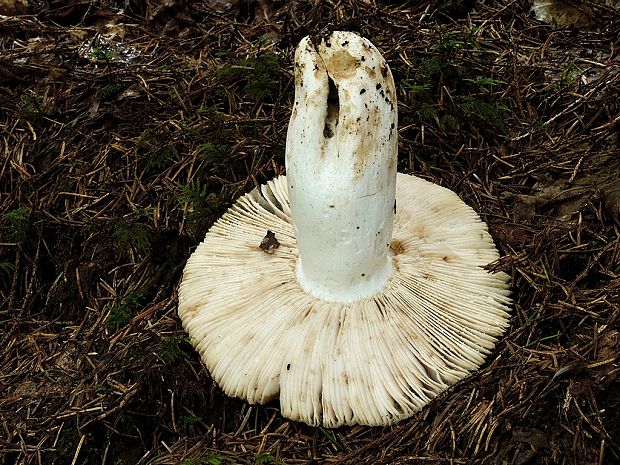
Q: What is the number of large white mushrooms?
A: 1